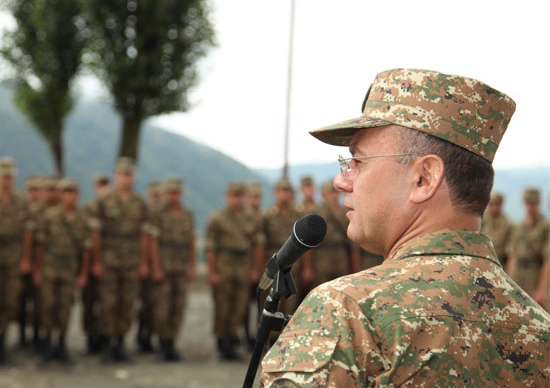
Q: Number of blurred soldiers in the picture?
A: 15